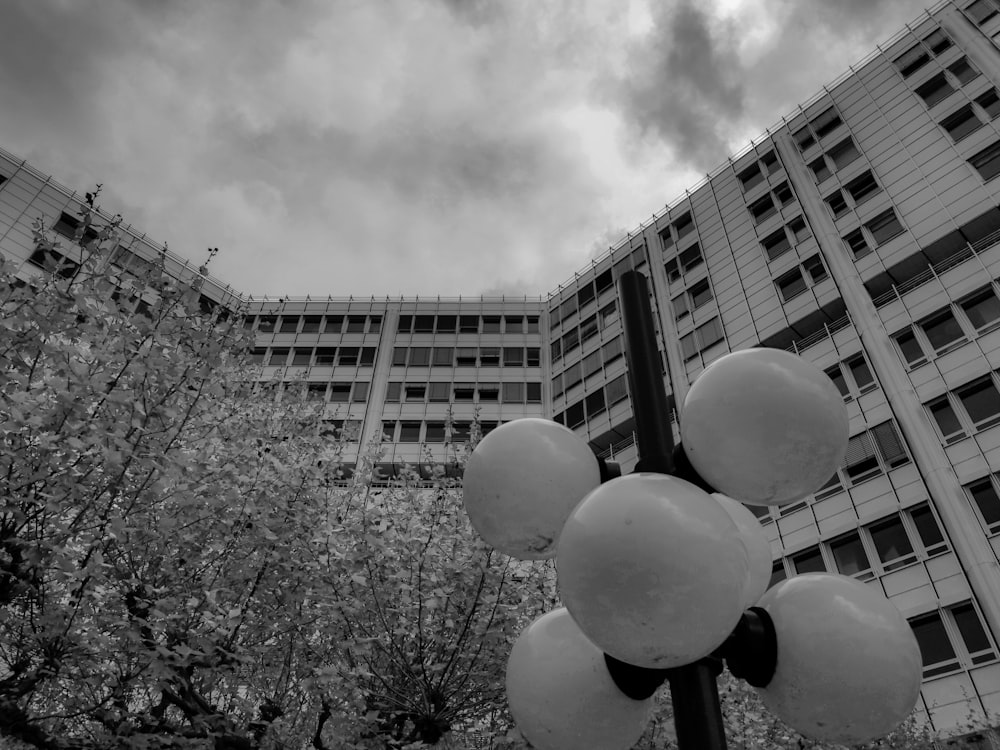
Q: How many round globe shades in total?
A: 6